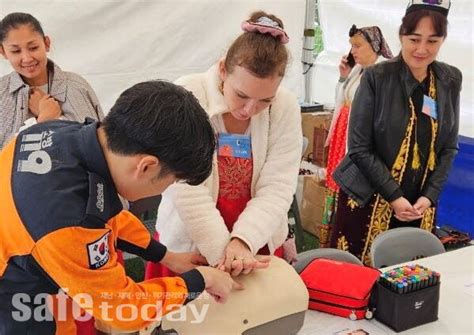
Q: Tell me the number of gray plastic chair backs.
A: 2